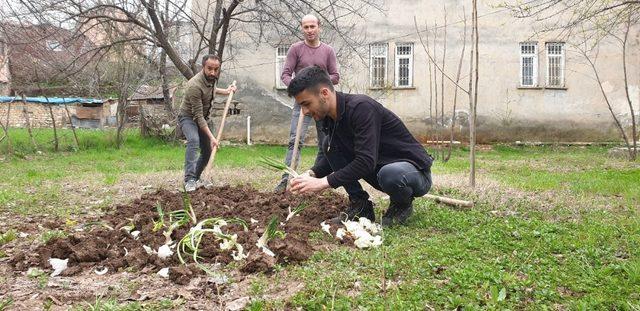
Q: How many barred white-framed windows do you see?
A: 5